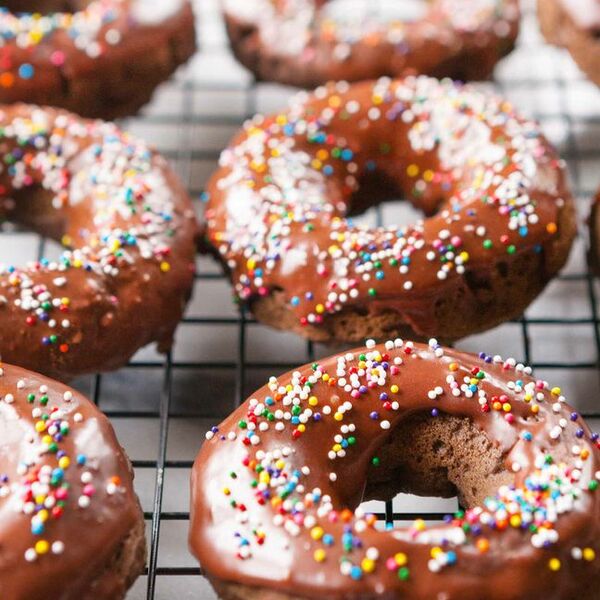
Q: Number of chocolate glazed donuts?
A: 8